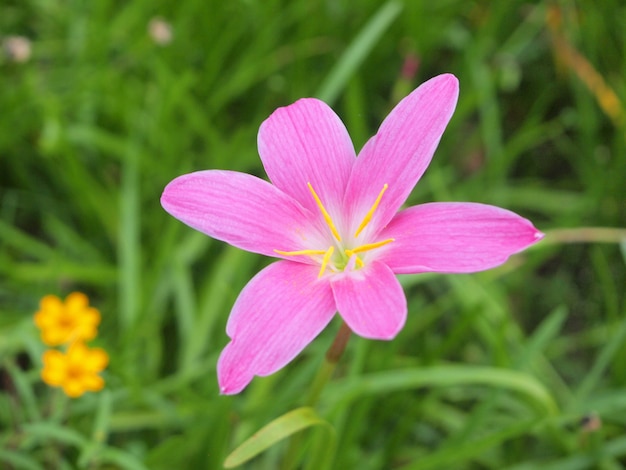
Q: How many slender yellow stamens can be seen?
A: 6